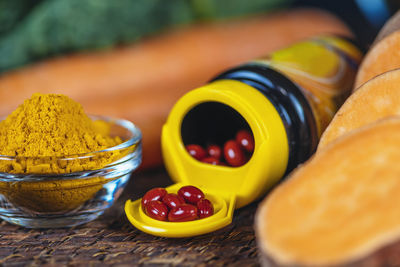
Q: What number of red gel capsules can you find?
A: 11